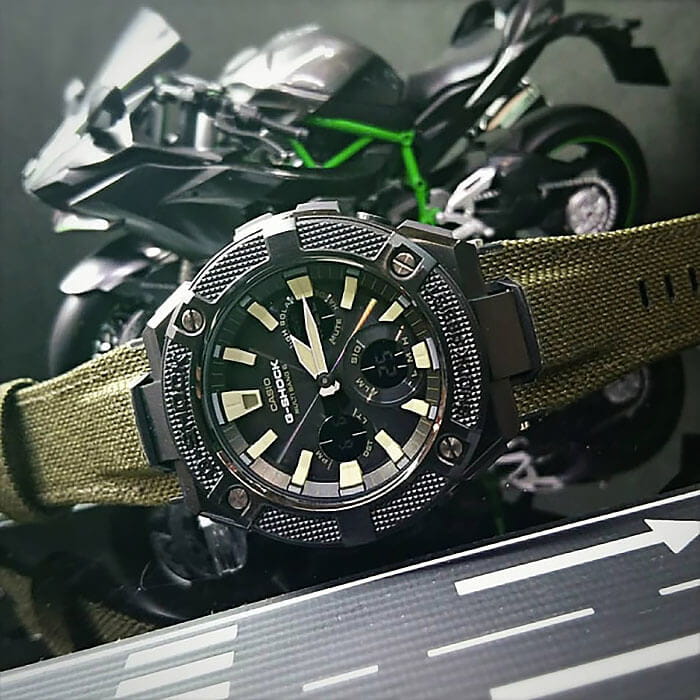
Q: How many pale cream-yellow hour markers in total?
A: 12